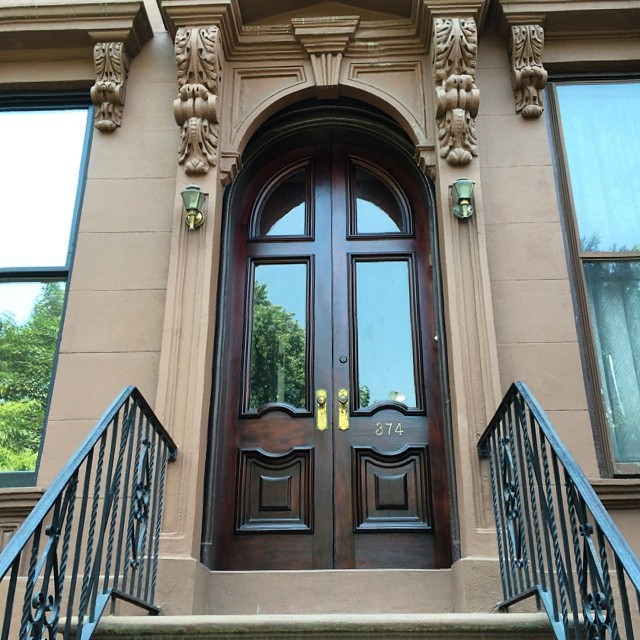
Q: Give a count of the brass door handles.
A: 2